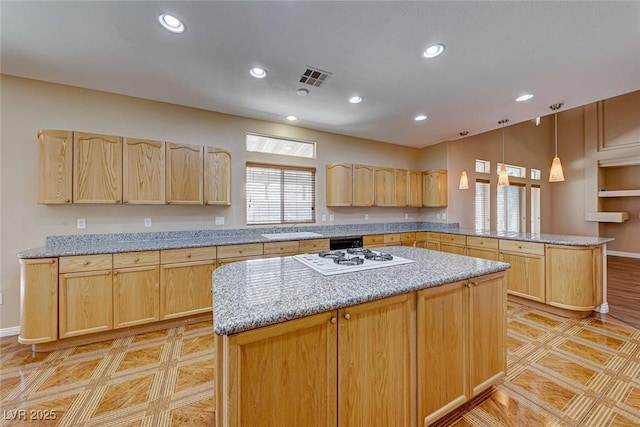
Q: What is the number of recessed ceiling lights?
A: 7